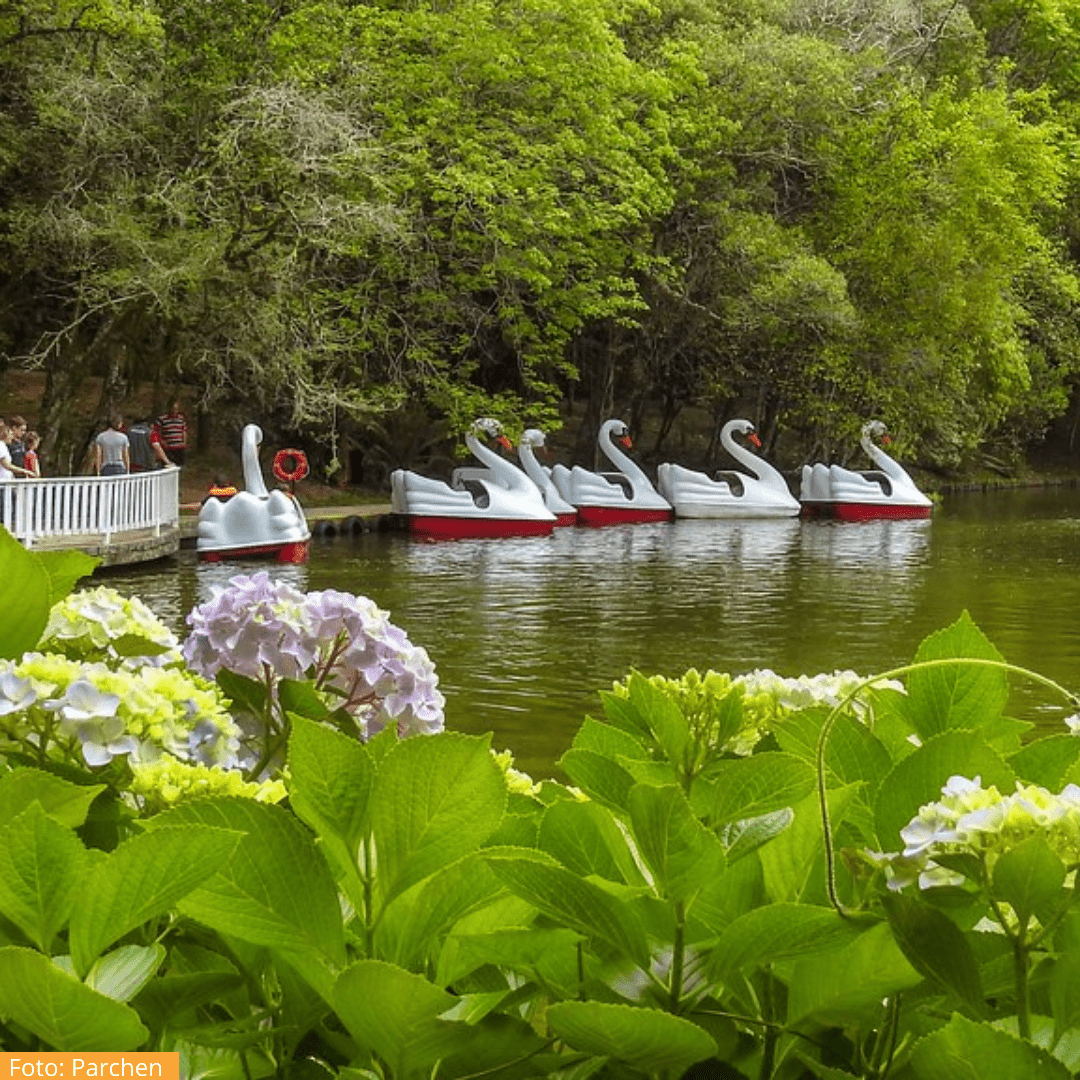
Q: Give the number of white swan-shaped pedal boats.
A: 6